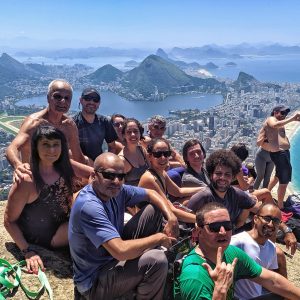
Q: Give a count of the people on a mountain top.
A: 15